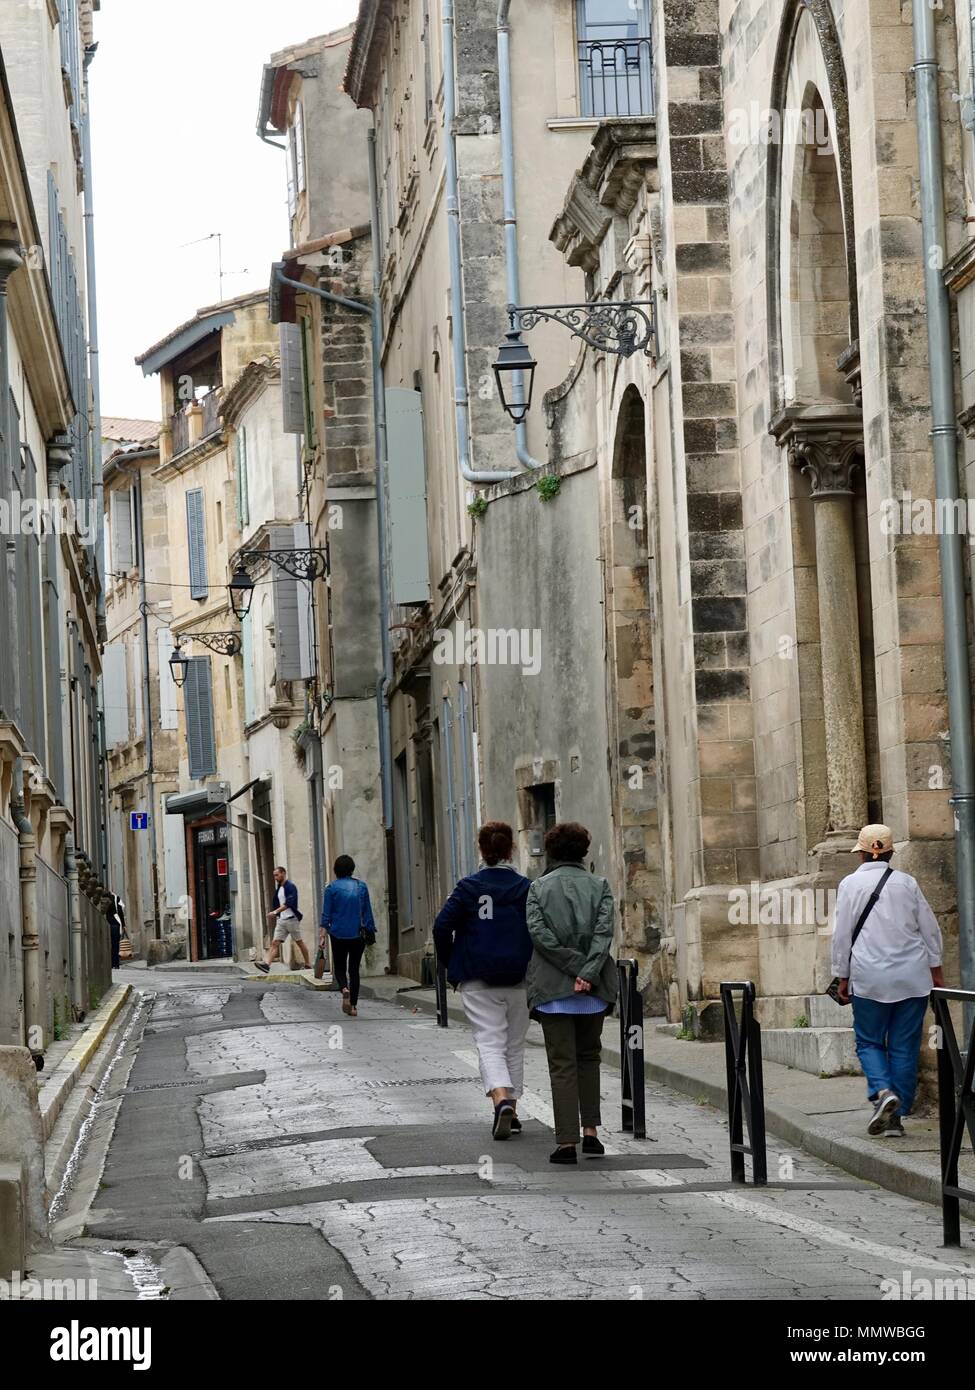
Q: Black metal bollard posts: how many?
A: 4